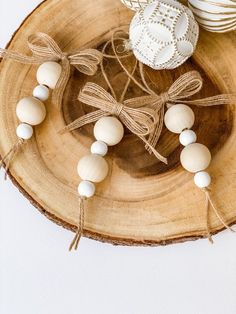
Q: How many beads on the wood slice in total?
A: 12